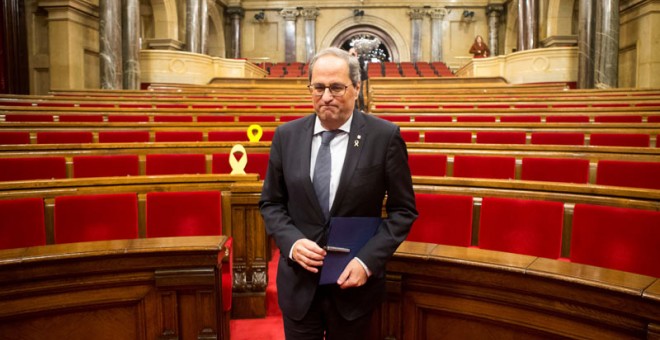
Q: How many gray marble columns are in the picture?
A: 14